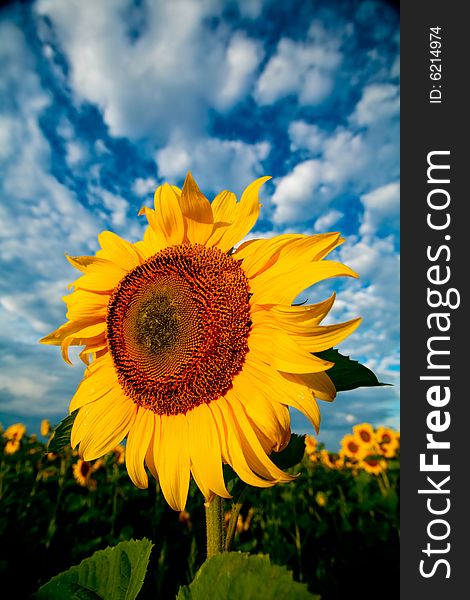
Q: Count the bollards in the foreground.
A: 0